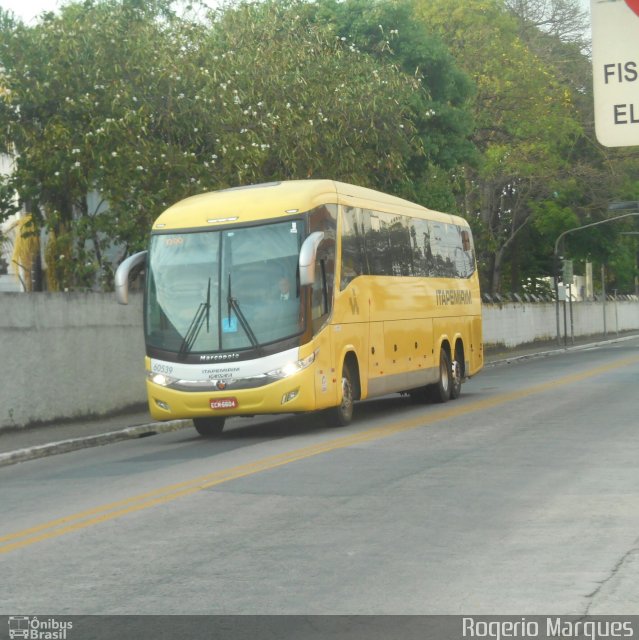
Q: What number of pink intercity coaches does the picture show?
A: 0